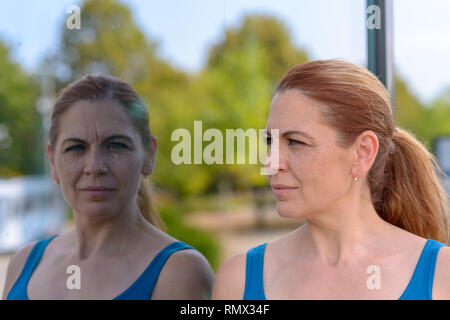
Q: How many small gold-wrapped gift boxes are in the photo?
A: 0